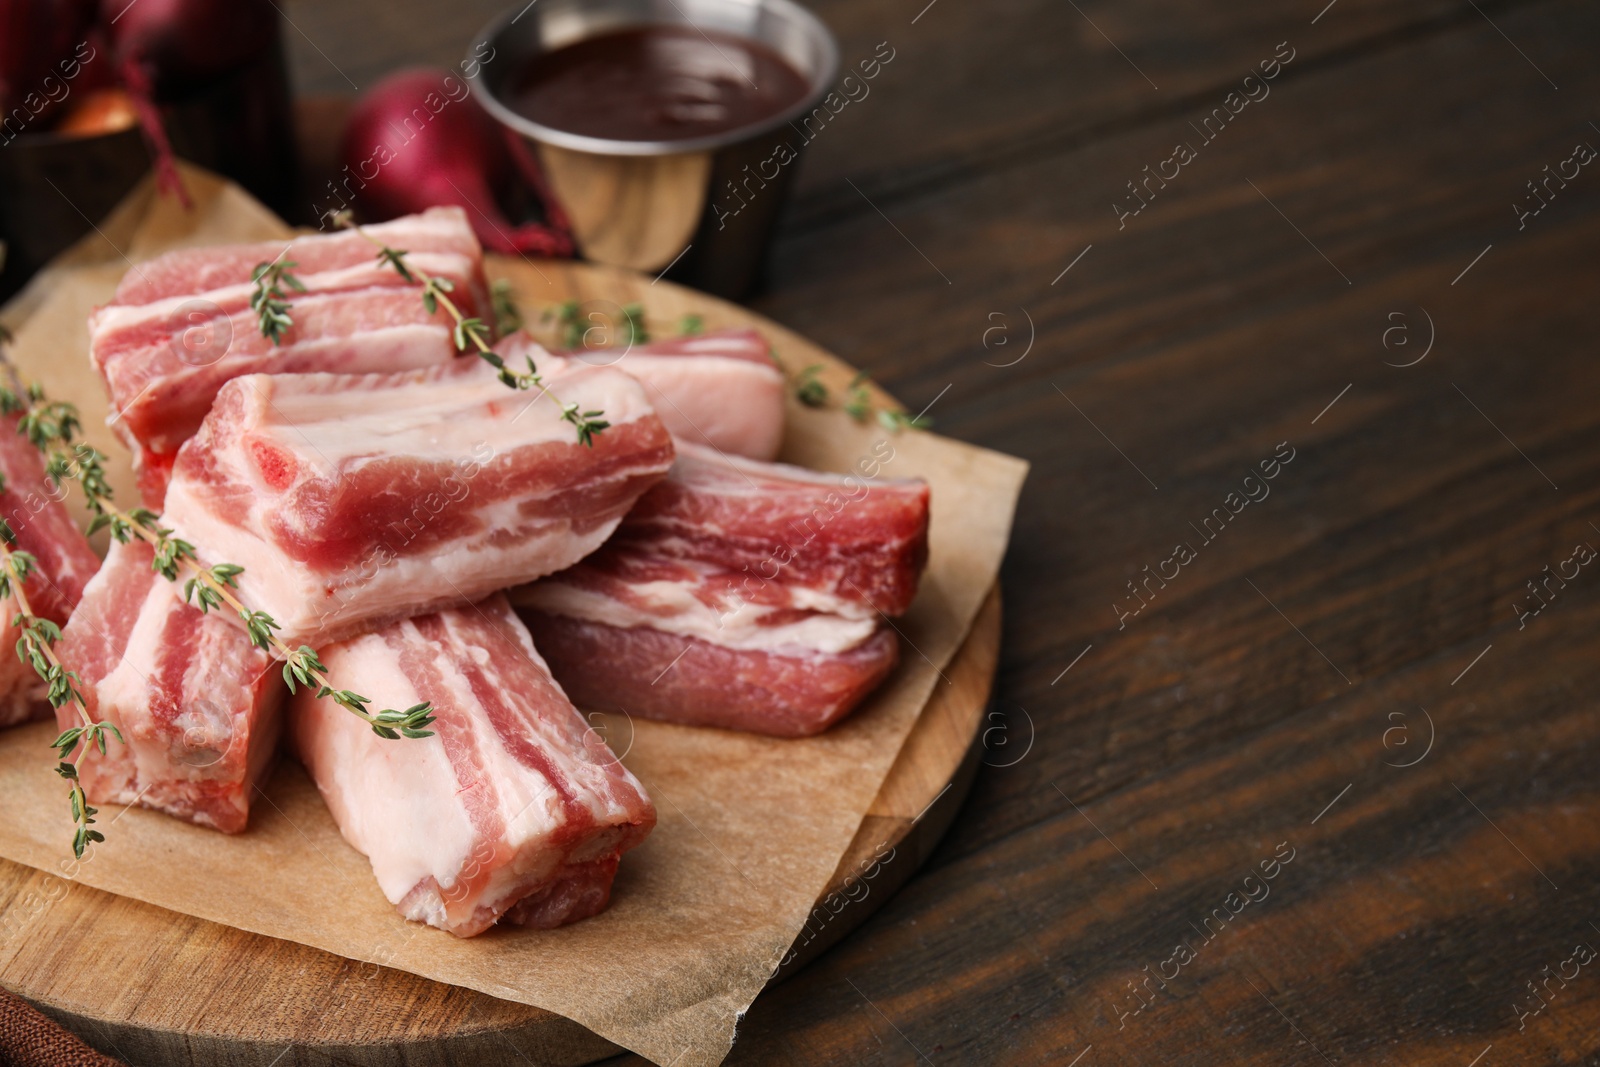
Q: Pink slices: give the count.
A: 7